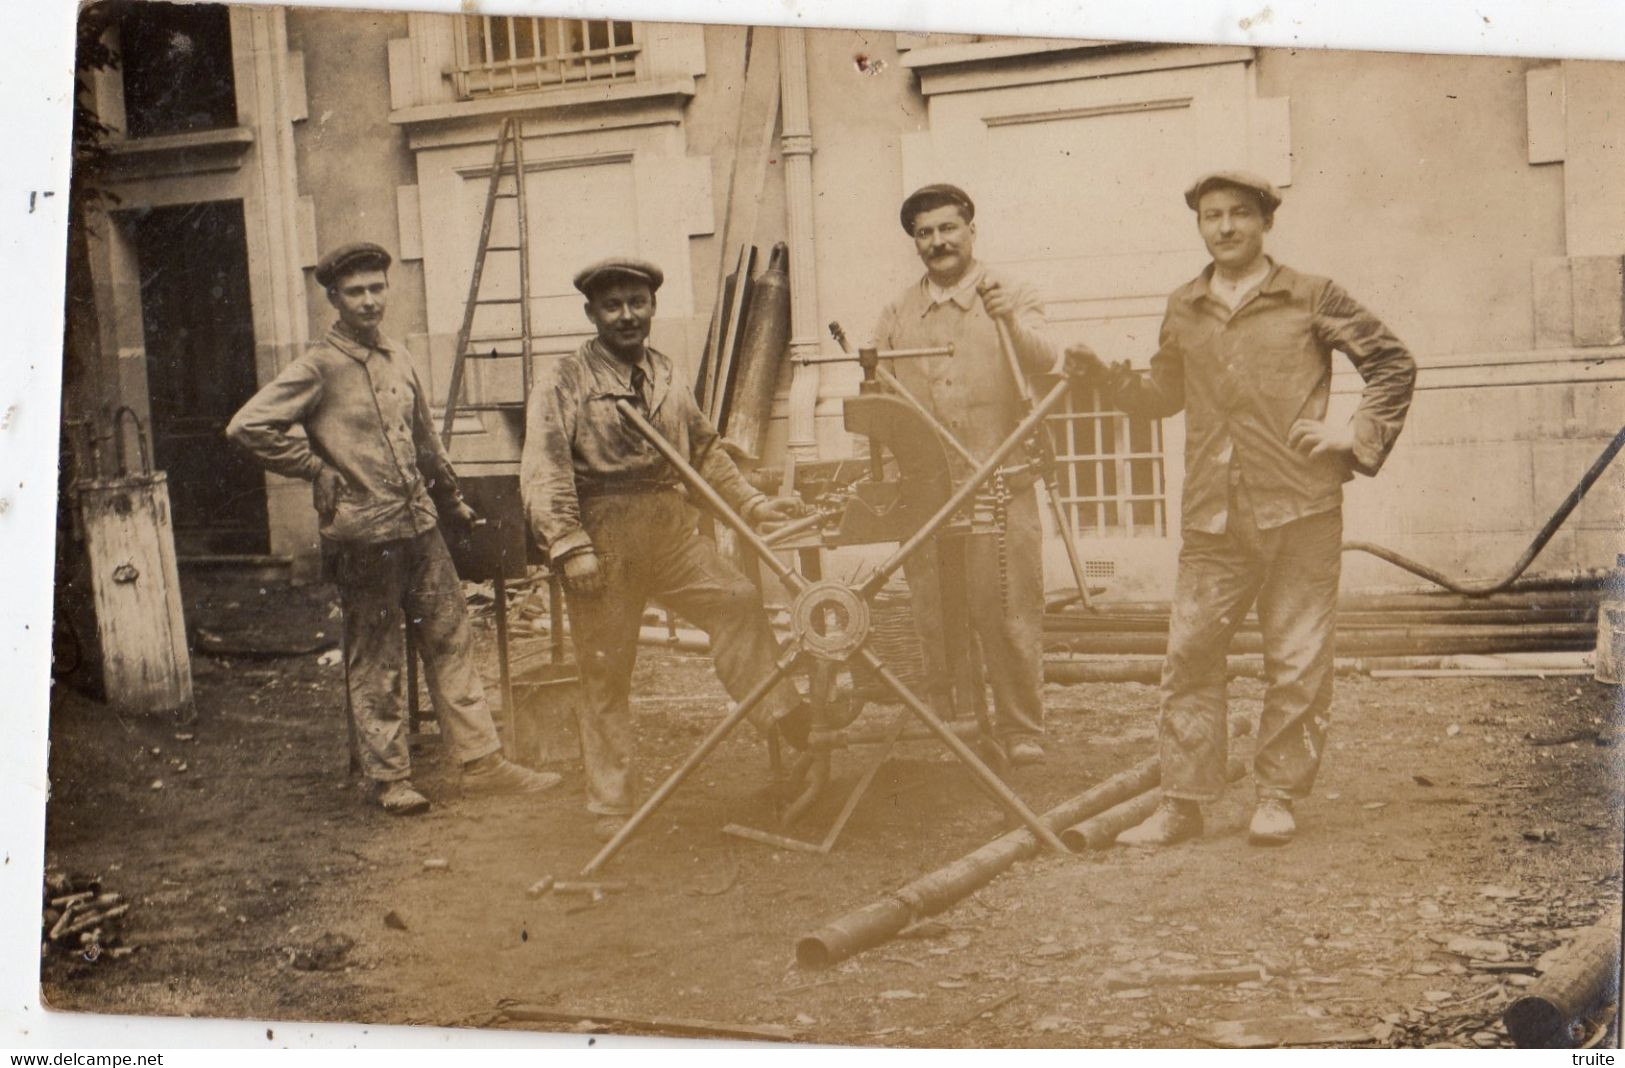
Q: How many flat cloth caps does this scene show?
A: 4